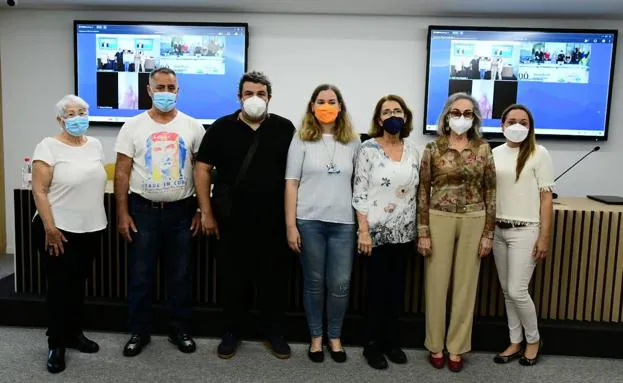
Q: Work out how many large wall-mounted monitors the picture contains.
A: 2